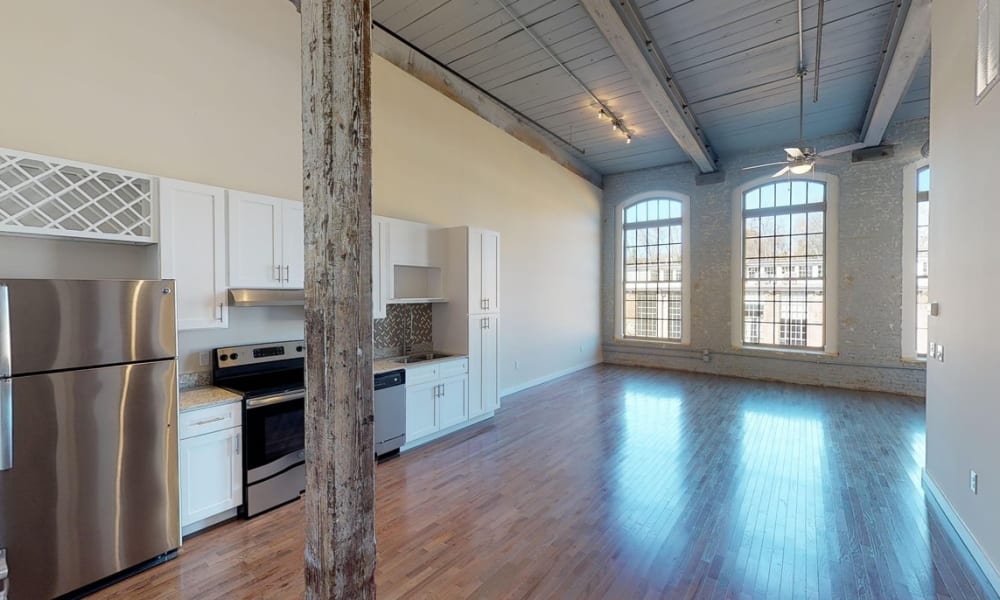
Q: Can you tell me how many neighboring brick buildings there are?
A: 1